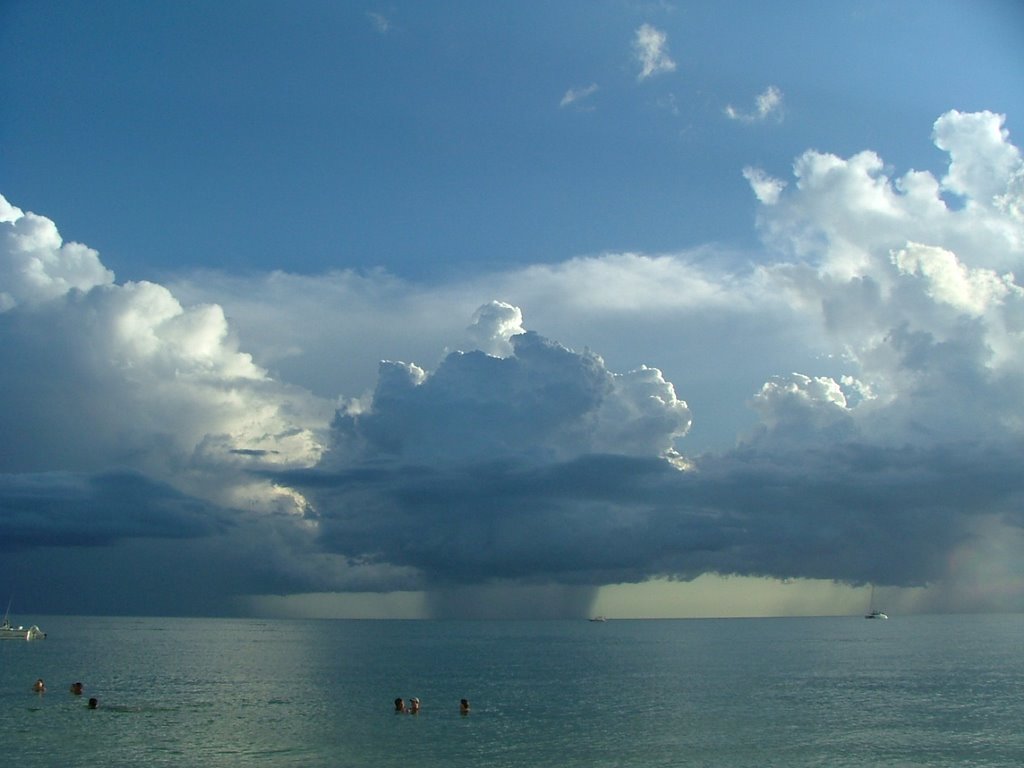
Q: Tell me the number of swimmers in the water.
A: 6